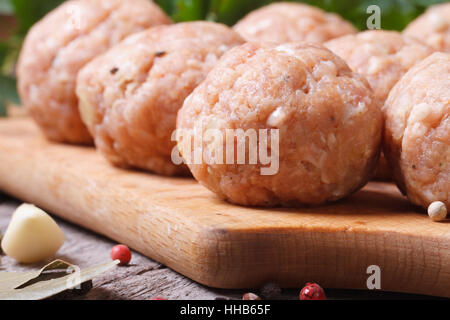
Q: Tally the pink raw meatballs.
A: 7